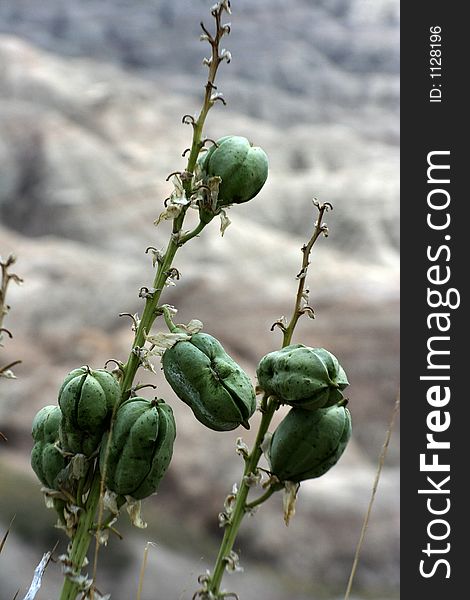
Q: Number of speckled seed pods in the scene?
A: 7